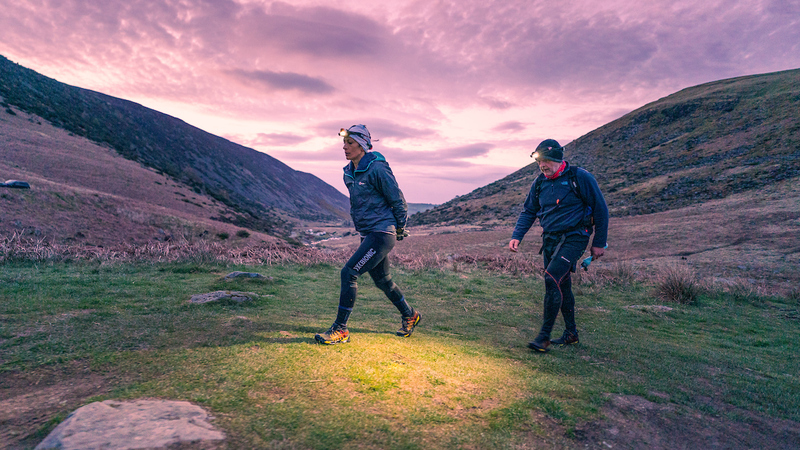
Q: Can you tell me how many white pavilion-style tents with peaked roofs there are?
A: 0